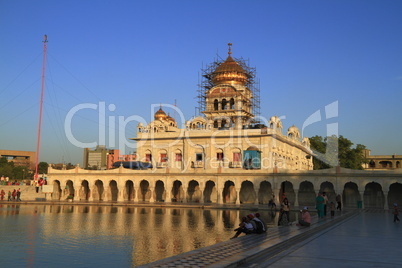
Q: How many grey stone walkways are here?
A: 1